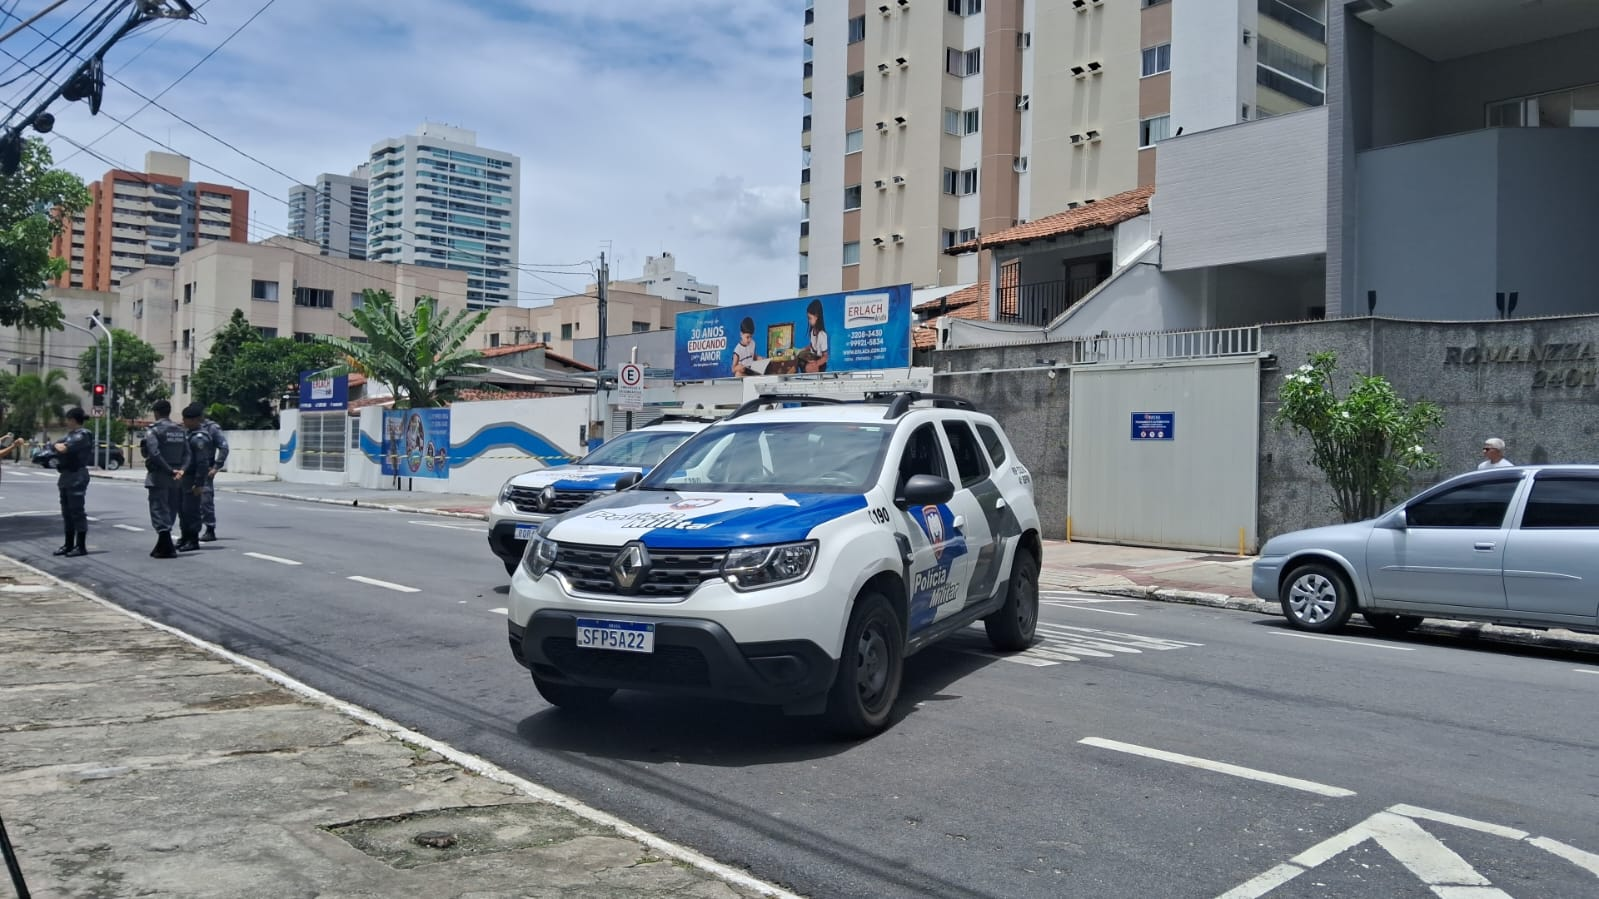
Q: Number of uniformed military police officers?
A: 4